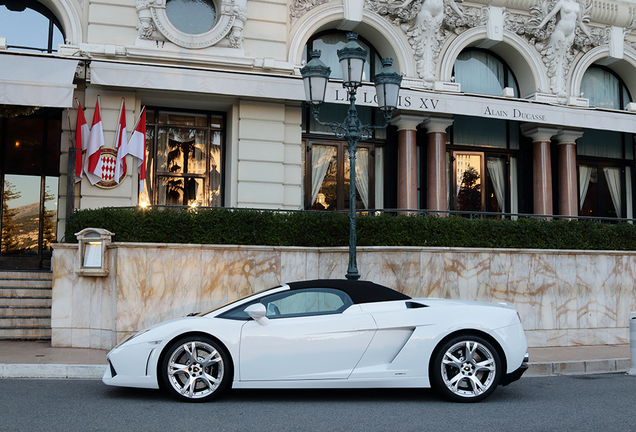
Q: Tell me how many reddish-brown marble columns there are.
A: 4